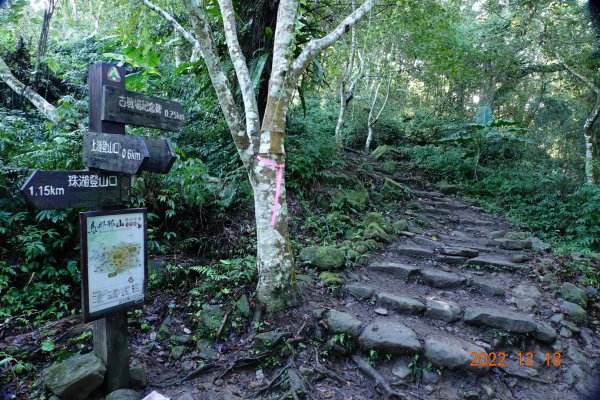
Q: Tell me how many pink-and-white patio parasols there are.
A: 0